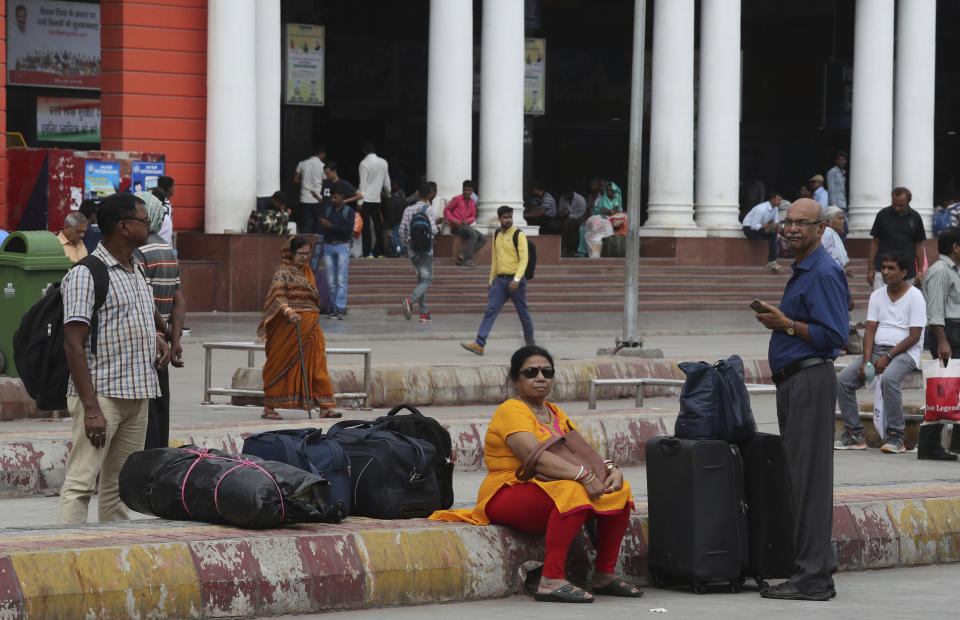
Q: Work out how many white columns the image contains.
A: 8